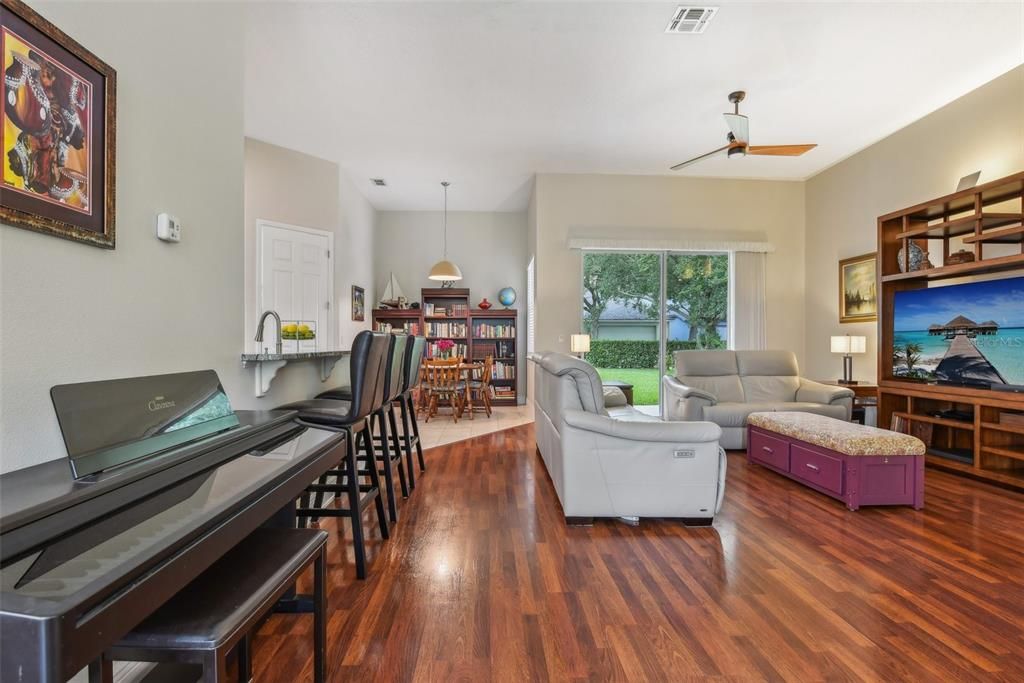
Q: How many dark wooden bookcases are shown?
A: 3